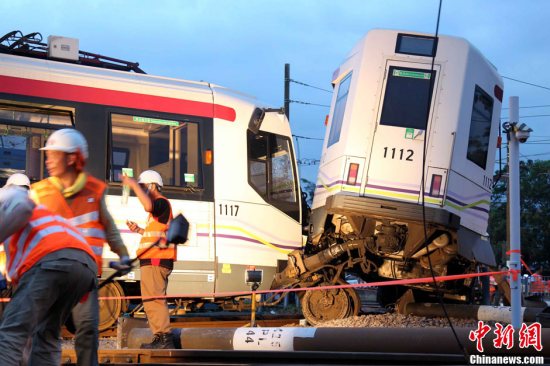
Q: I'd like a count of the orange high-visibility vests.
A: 3